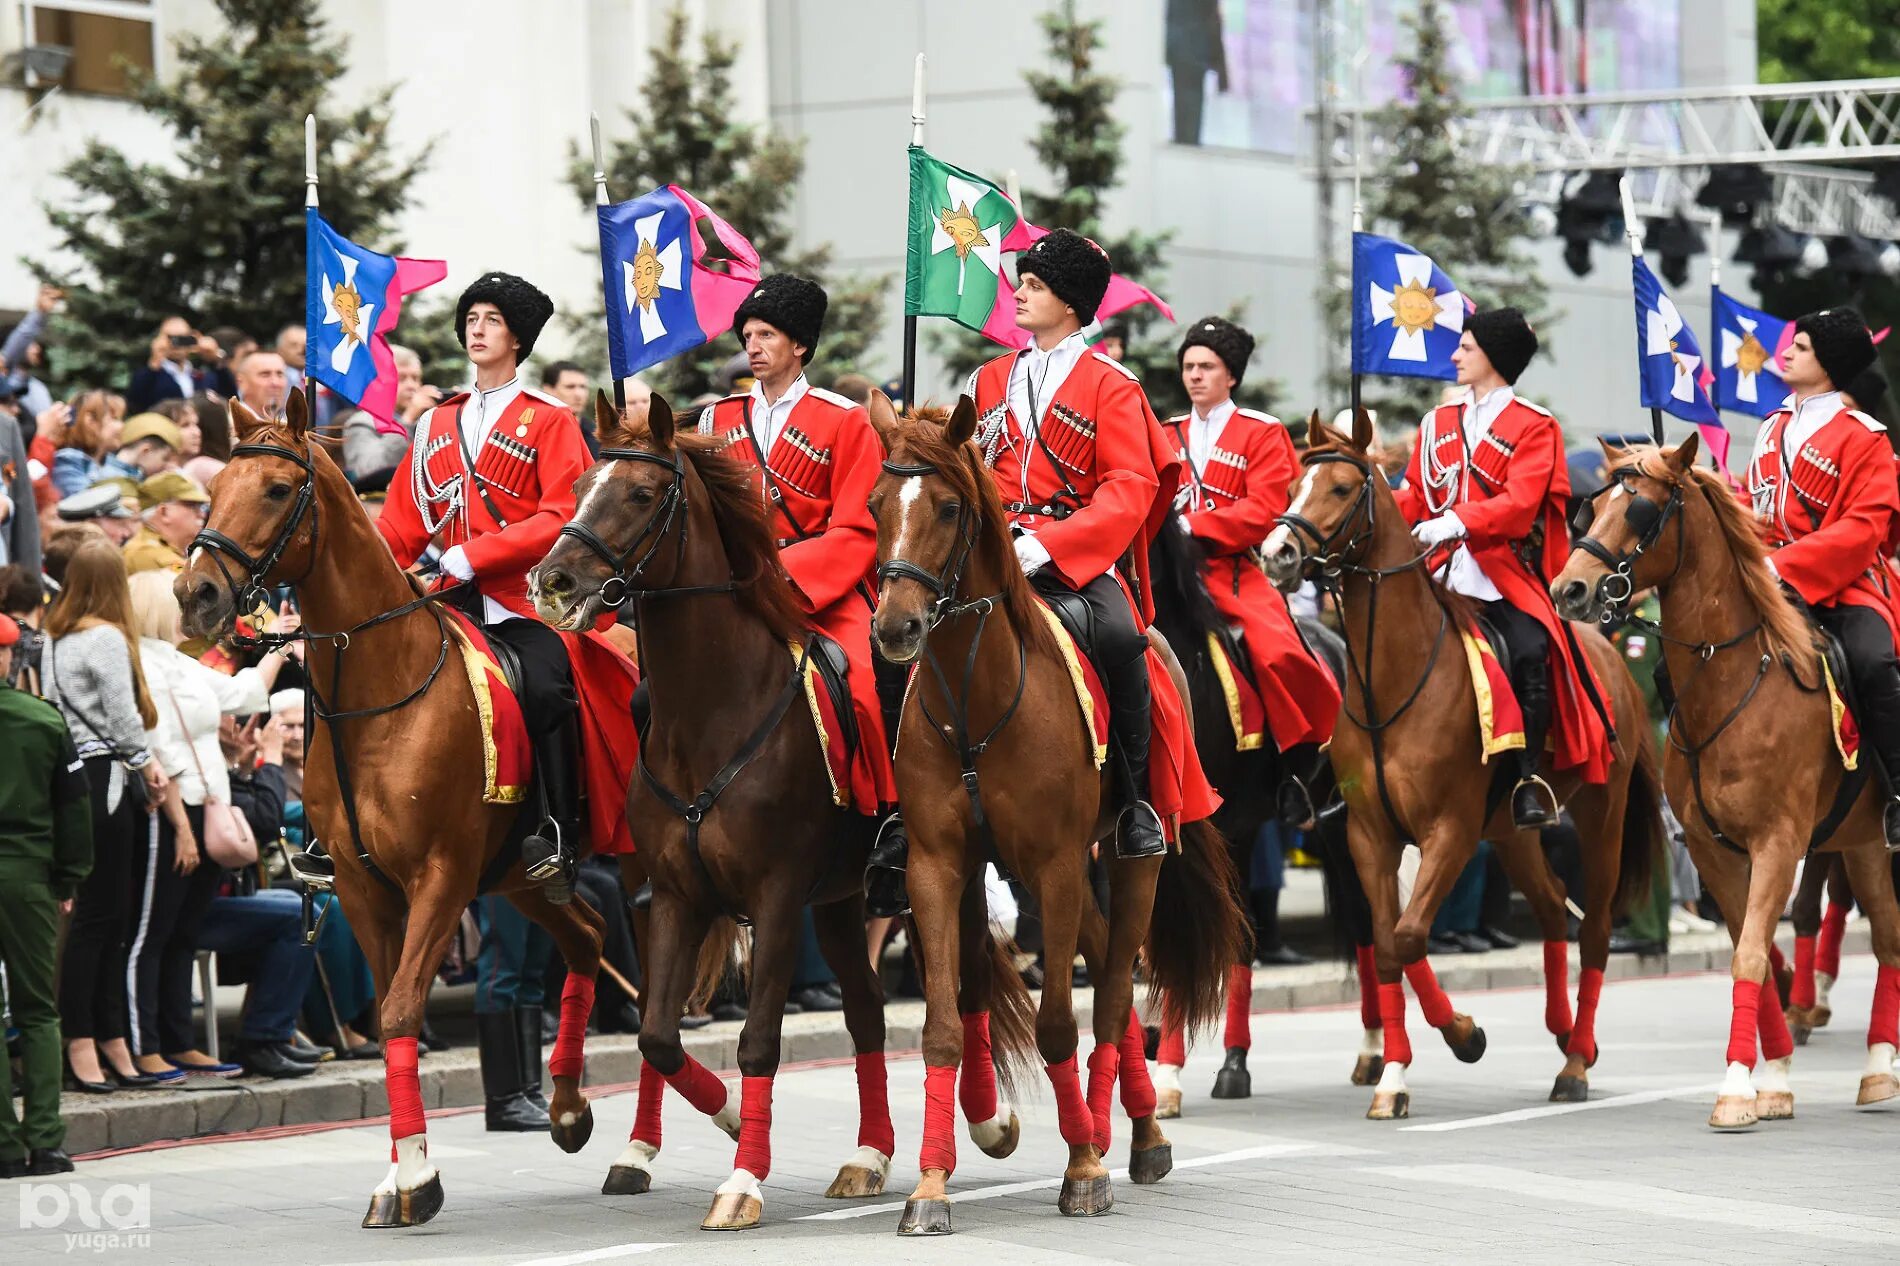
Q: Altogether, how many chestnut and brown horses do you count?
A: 5